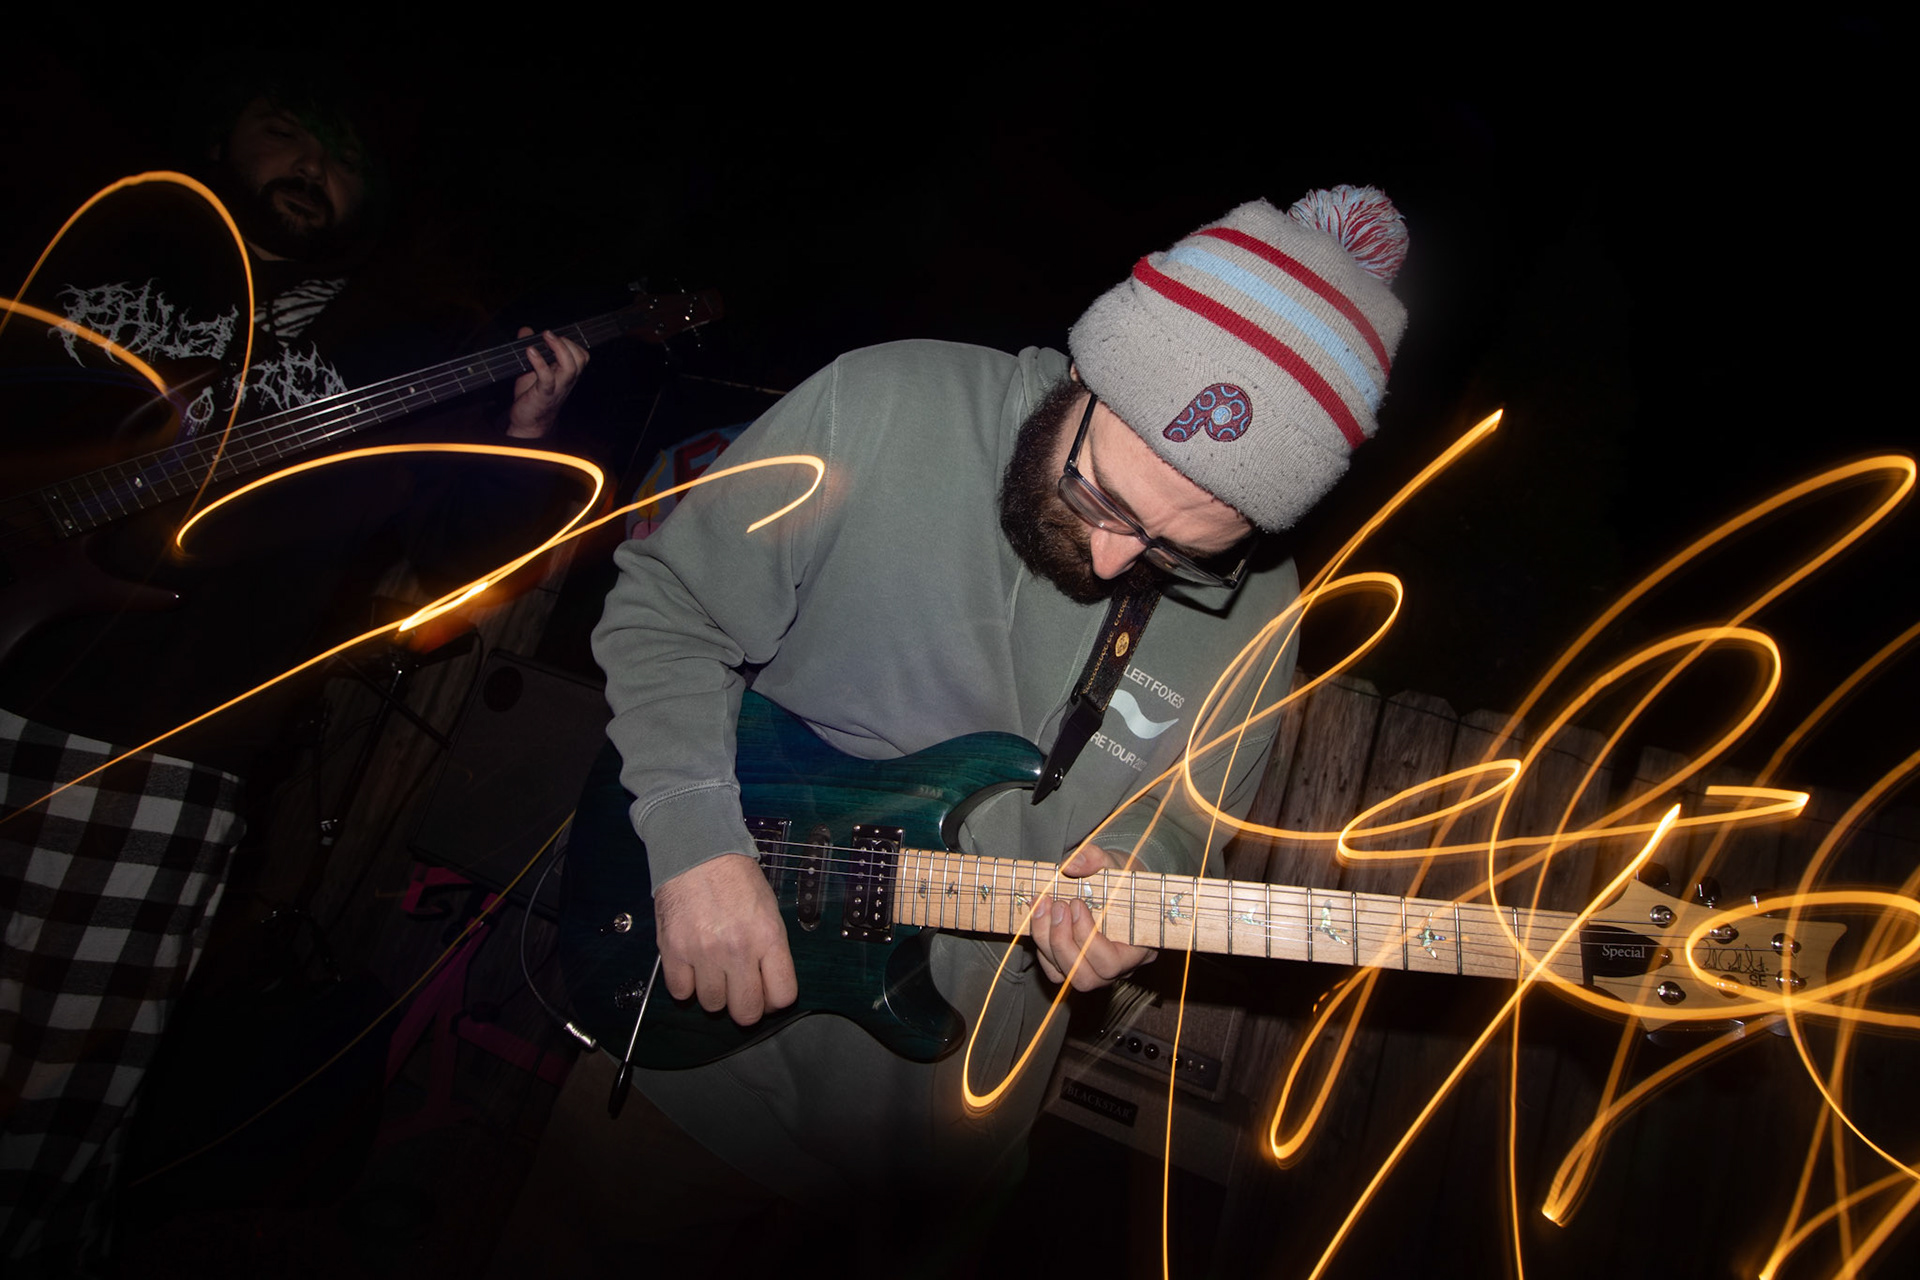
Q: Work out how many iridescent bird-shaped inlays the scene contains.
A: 9